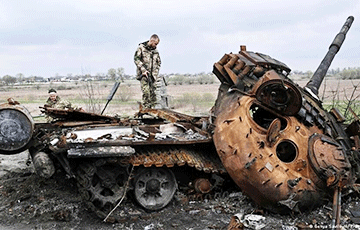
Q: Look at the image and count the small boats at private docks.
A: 0